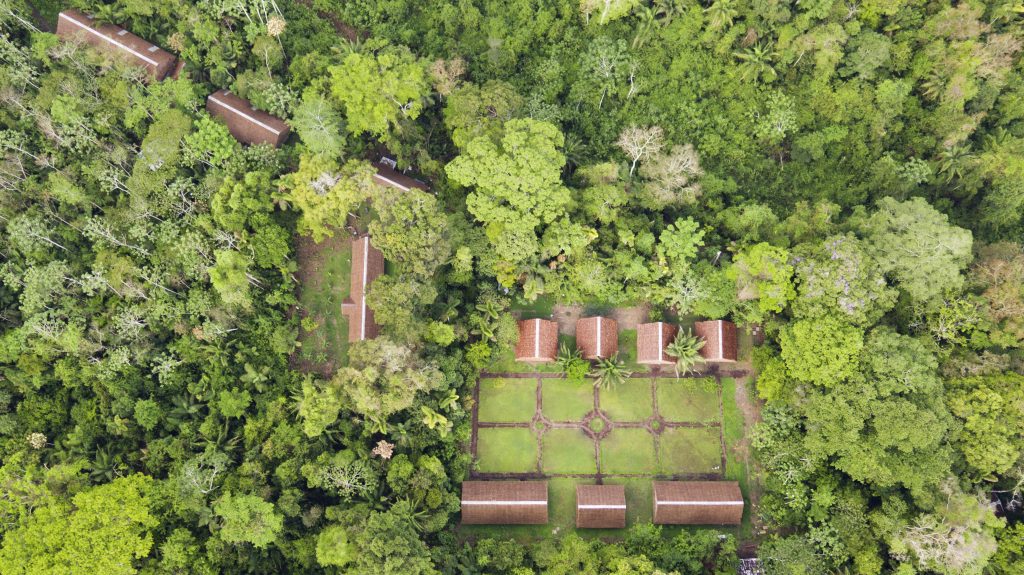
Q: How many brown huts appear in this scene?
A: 11